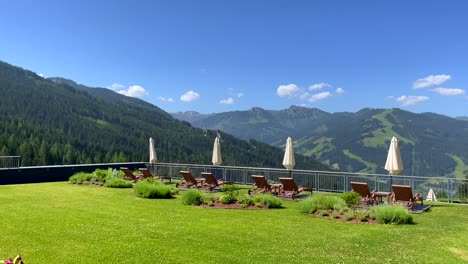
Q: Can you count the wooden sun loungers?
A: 8